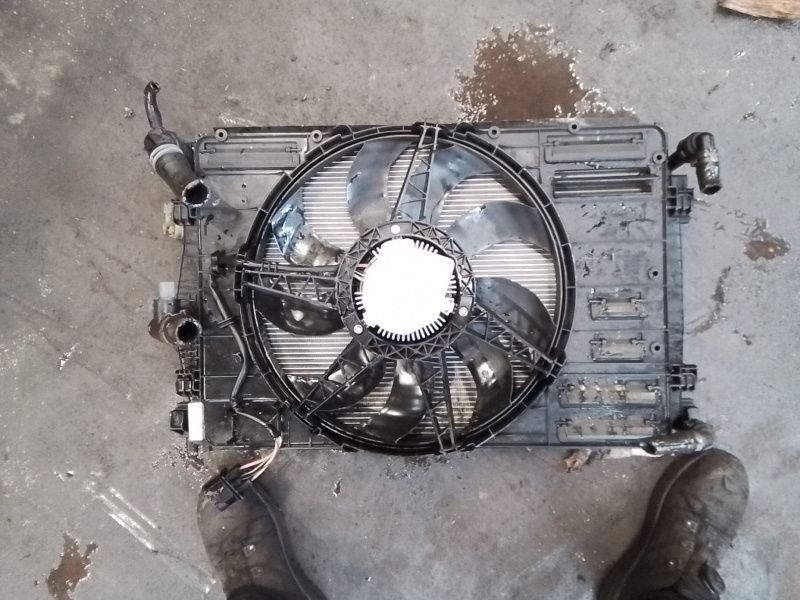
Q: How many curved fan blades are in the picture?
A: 9